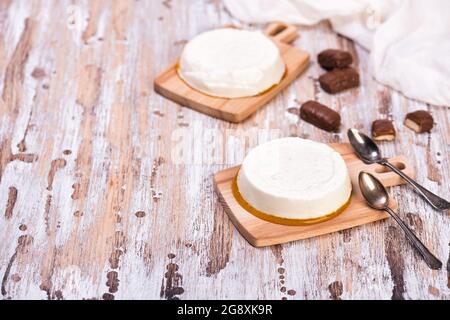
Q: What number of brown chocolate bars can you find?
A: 5